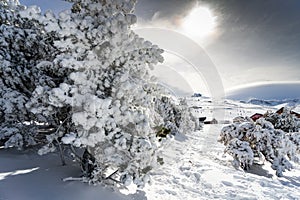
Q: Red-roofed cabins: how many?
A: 2